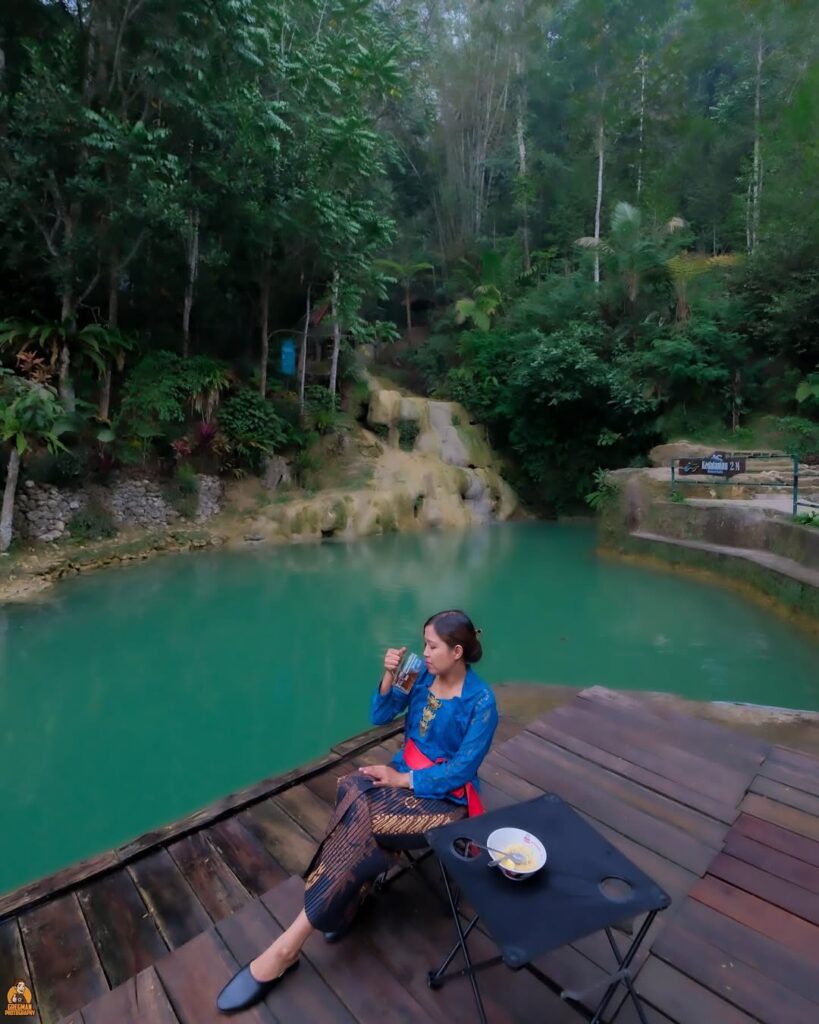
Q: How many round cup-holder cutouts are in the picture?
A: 2